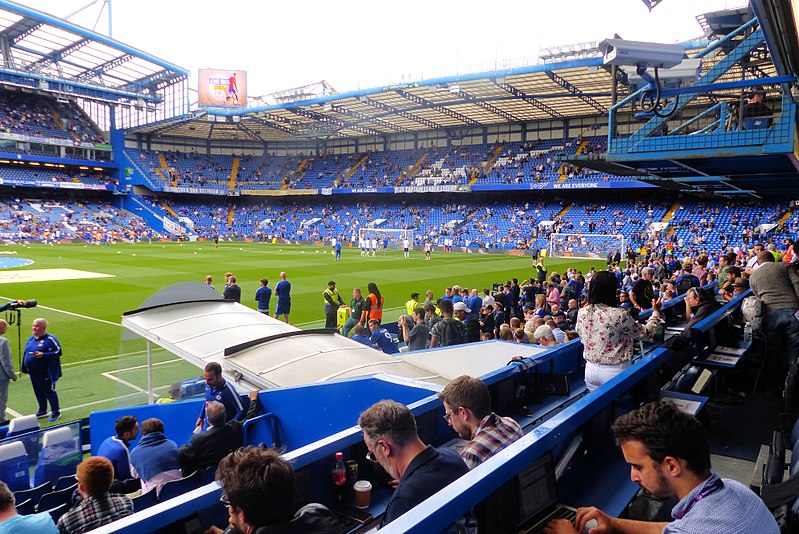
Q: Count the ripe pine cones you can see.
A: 0